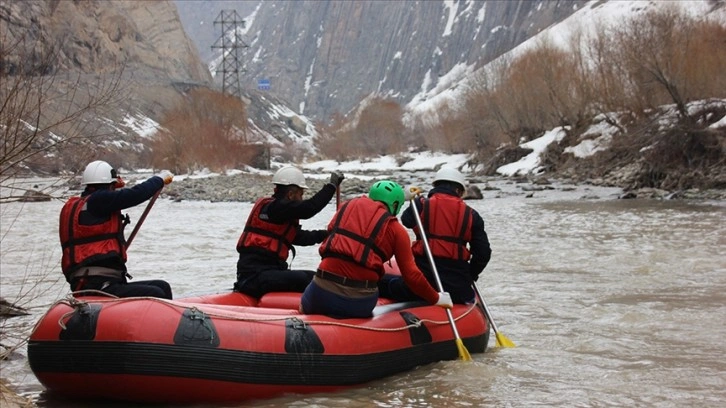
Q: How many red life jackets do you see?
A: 4